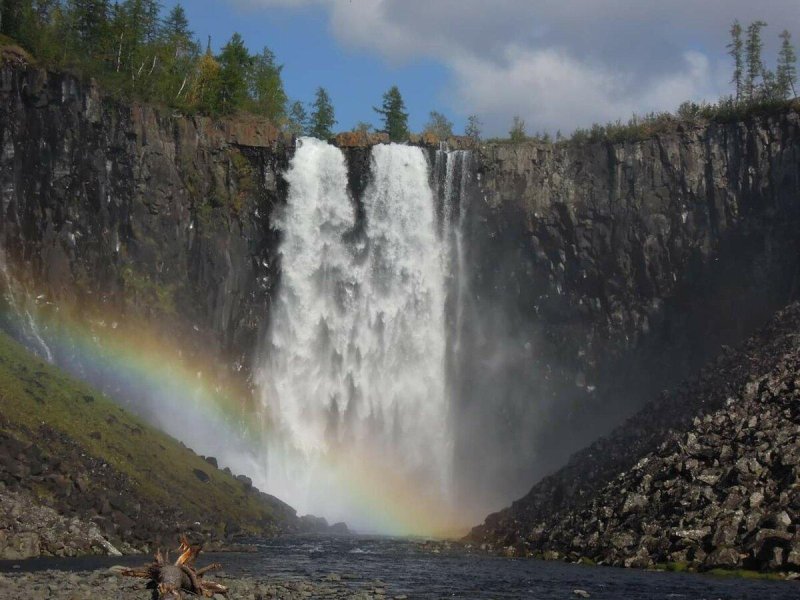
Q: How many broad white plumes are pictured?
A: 2